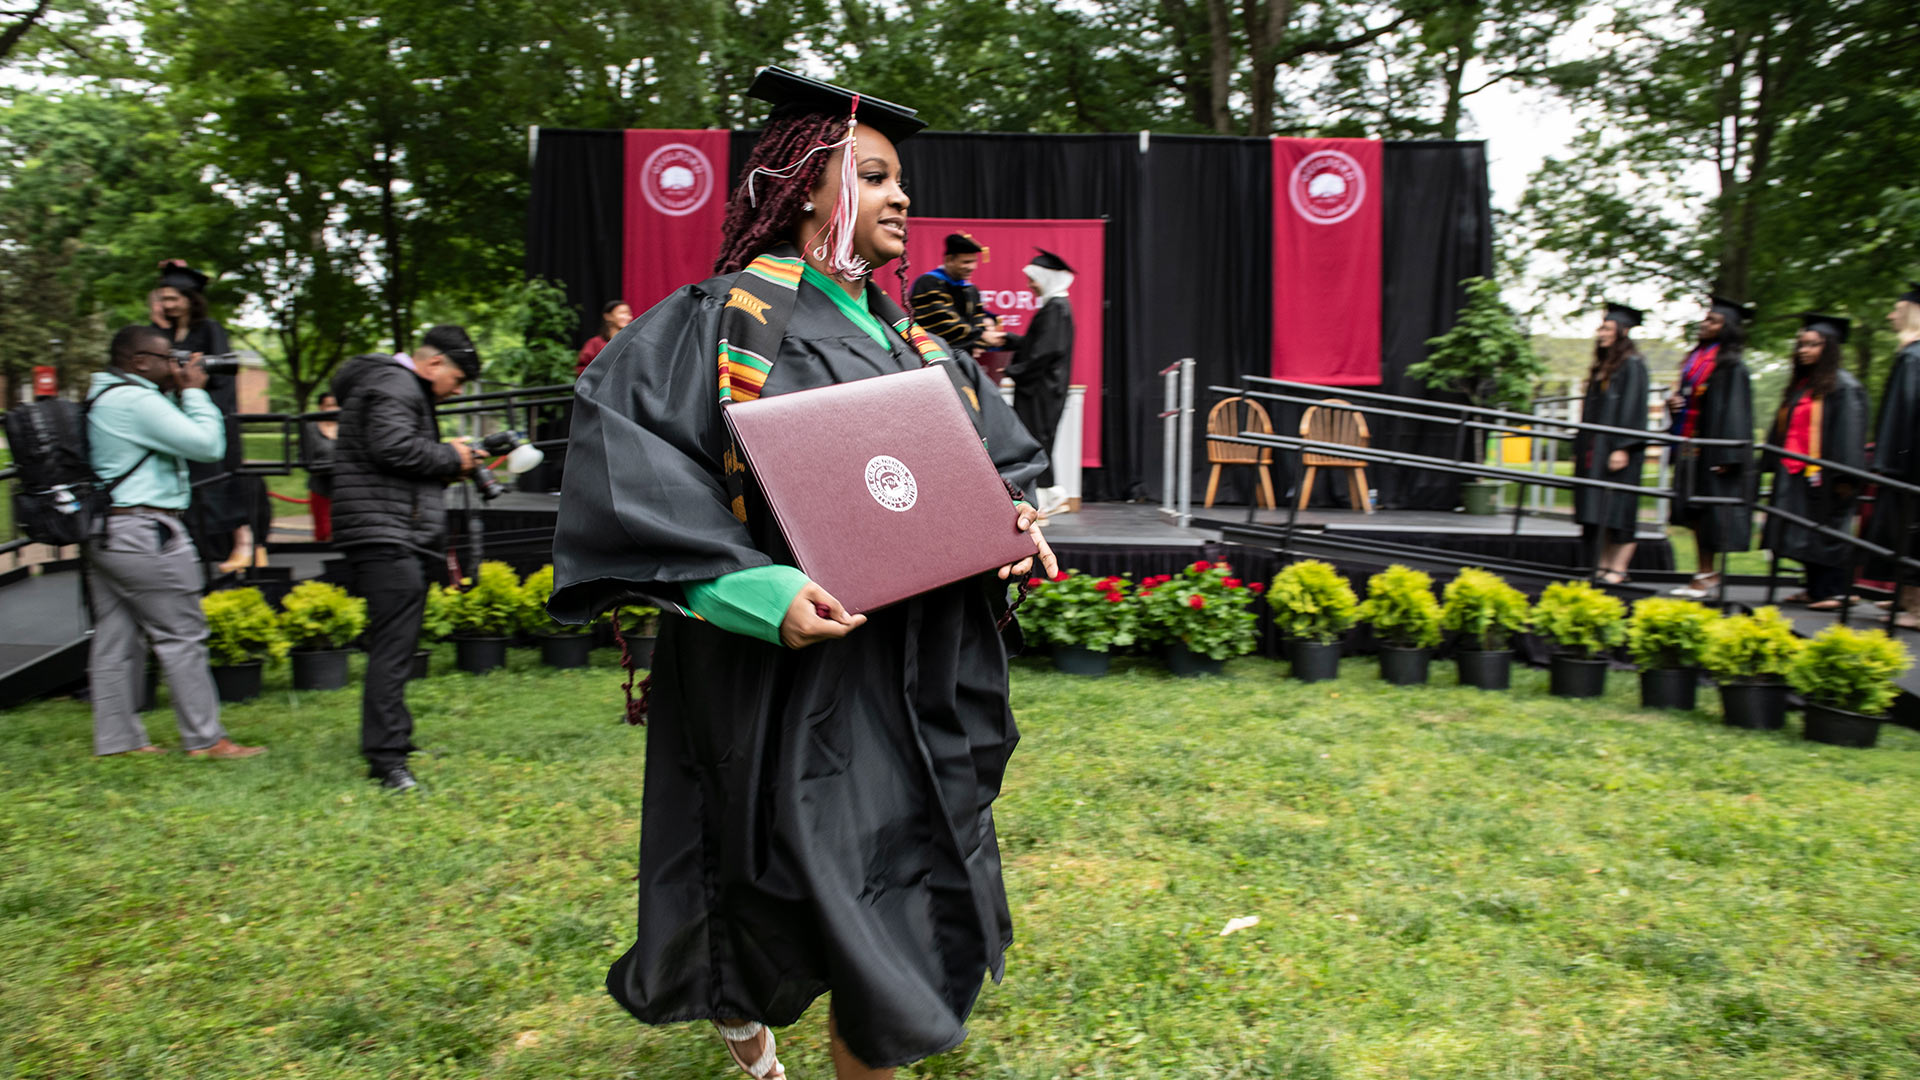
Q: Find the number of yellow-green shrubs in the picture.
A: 13